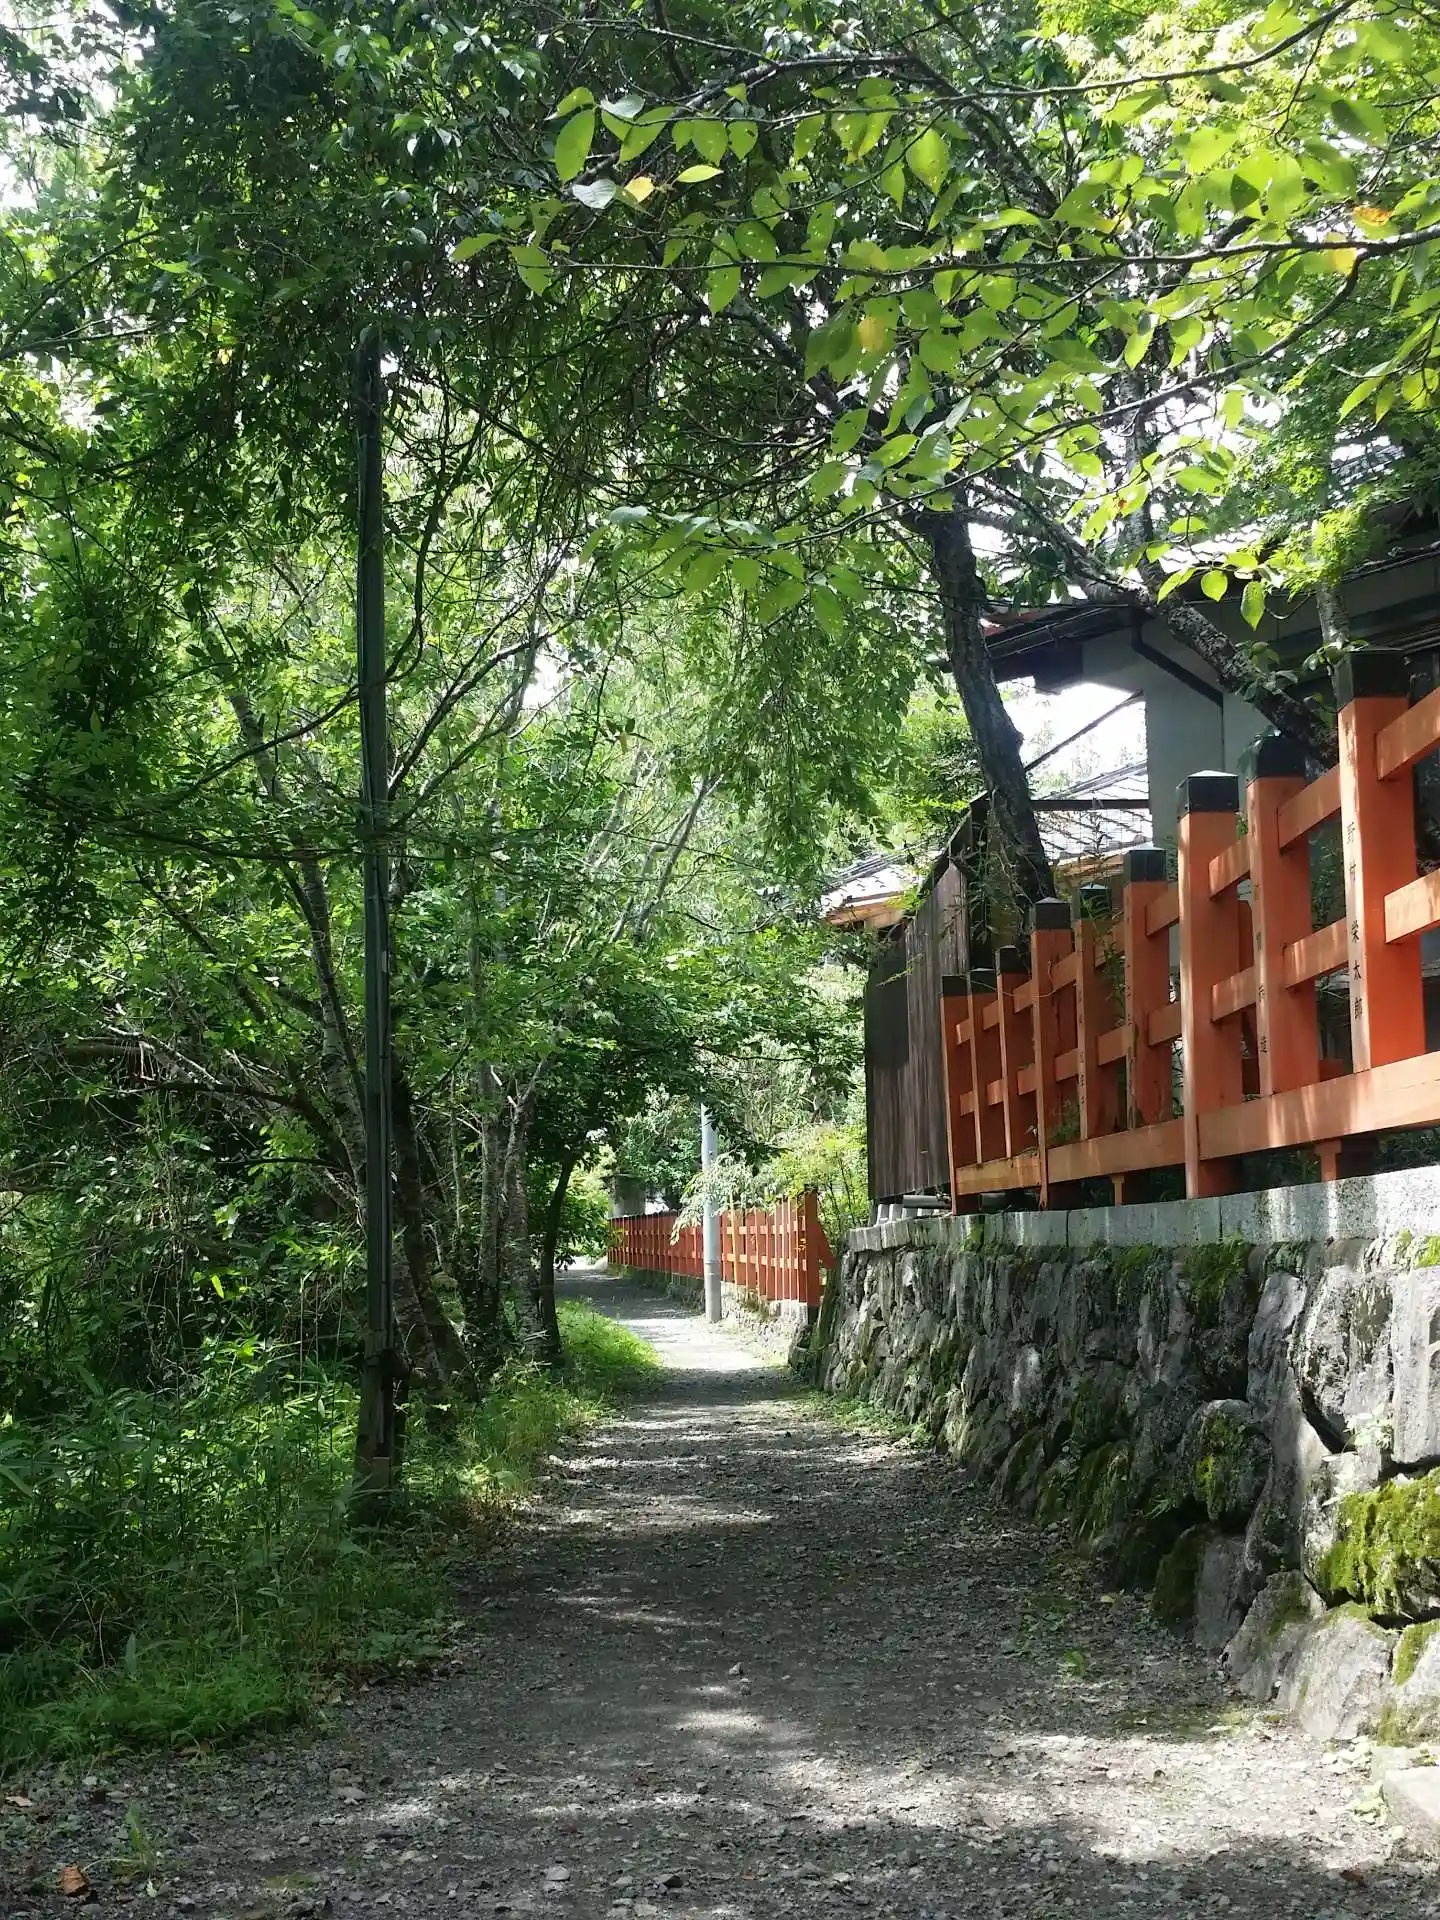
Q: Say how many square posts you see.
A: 9